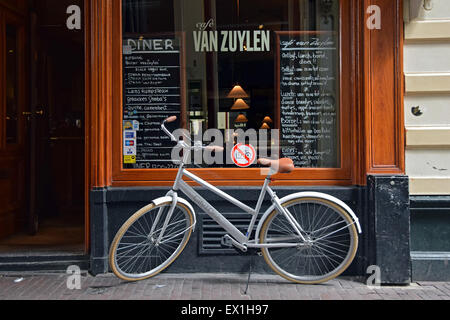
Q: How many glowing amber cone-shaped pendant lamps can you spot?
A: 5